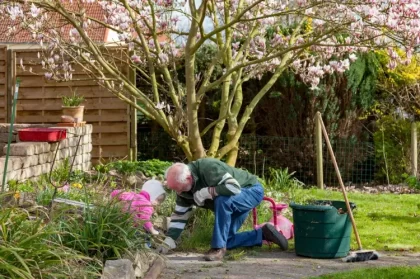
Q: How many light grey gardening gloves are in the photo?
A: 2